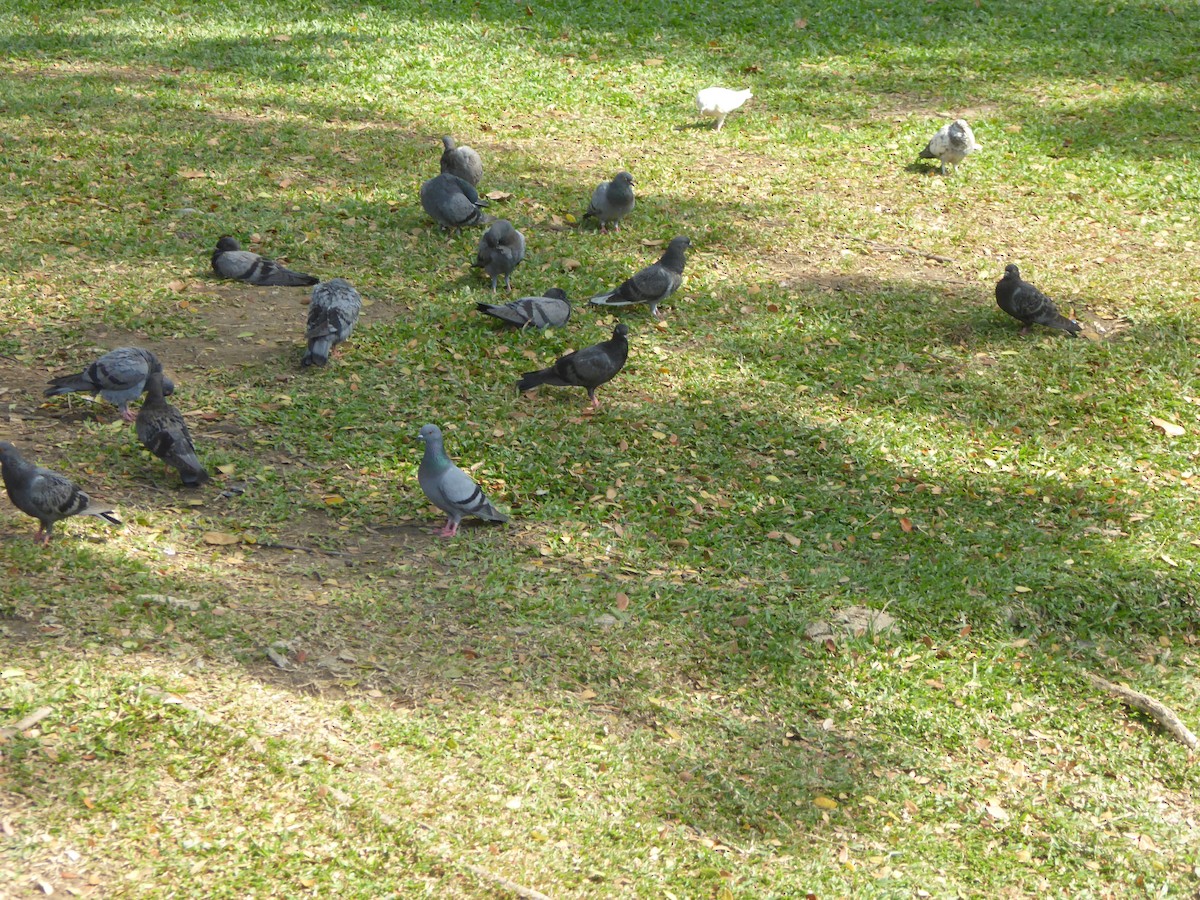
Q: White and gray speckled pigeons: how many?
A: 1